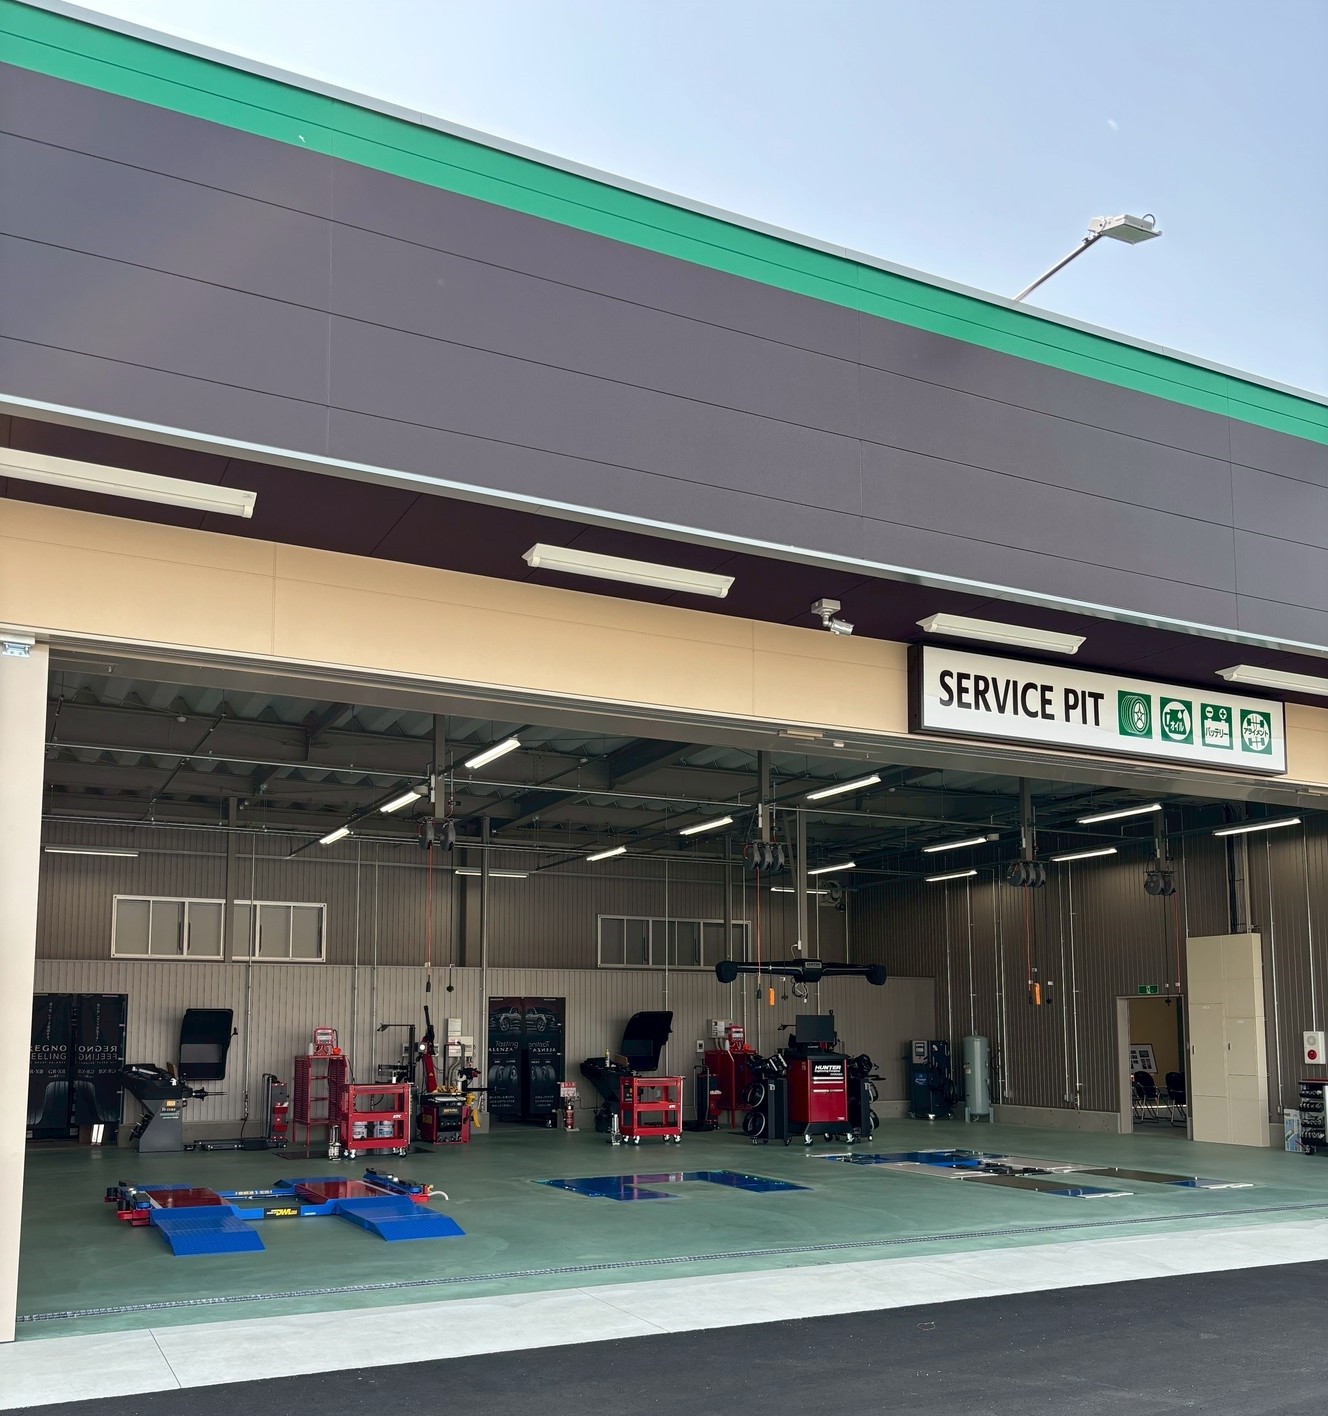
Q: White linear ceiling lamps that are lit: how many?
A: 15